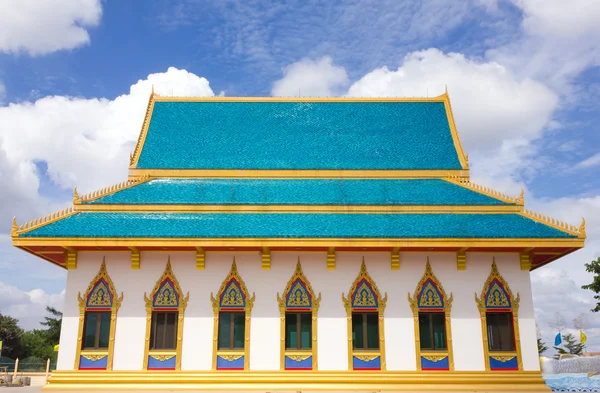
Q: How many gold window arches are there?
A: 7